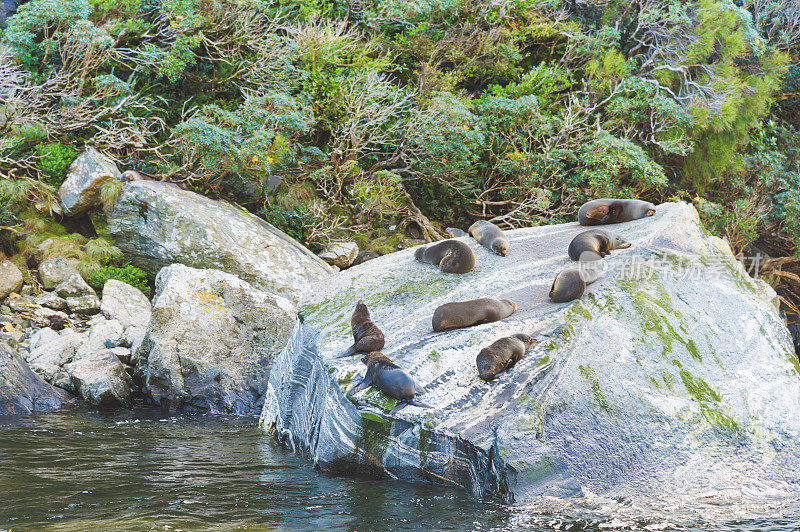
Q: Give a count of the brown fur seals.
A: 9